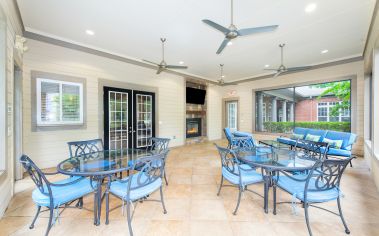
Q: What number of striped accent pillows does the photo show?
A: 3